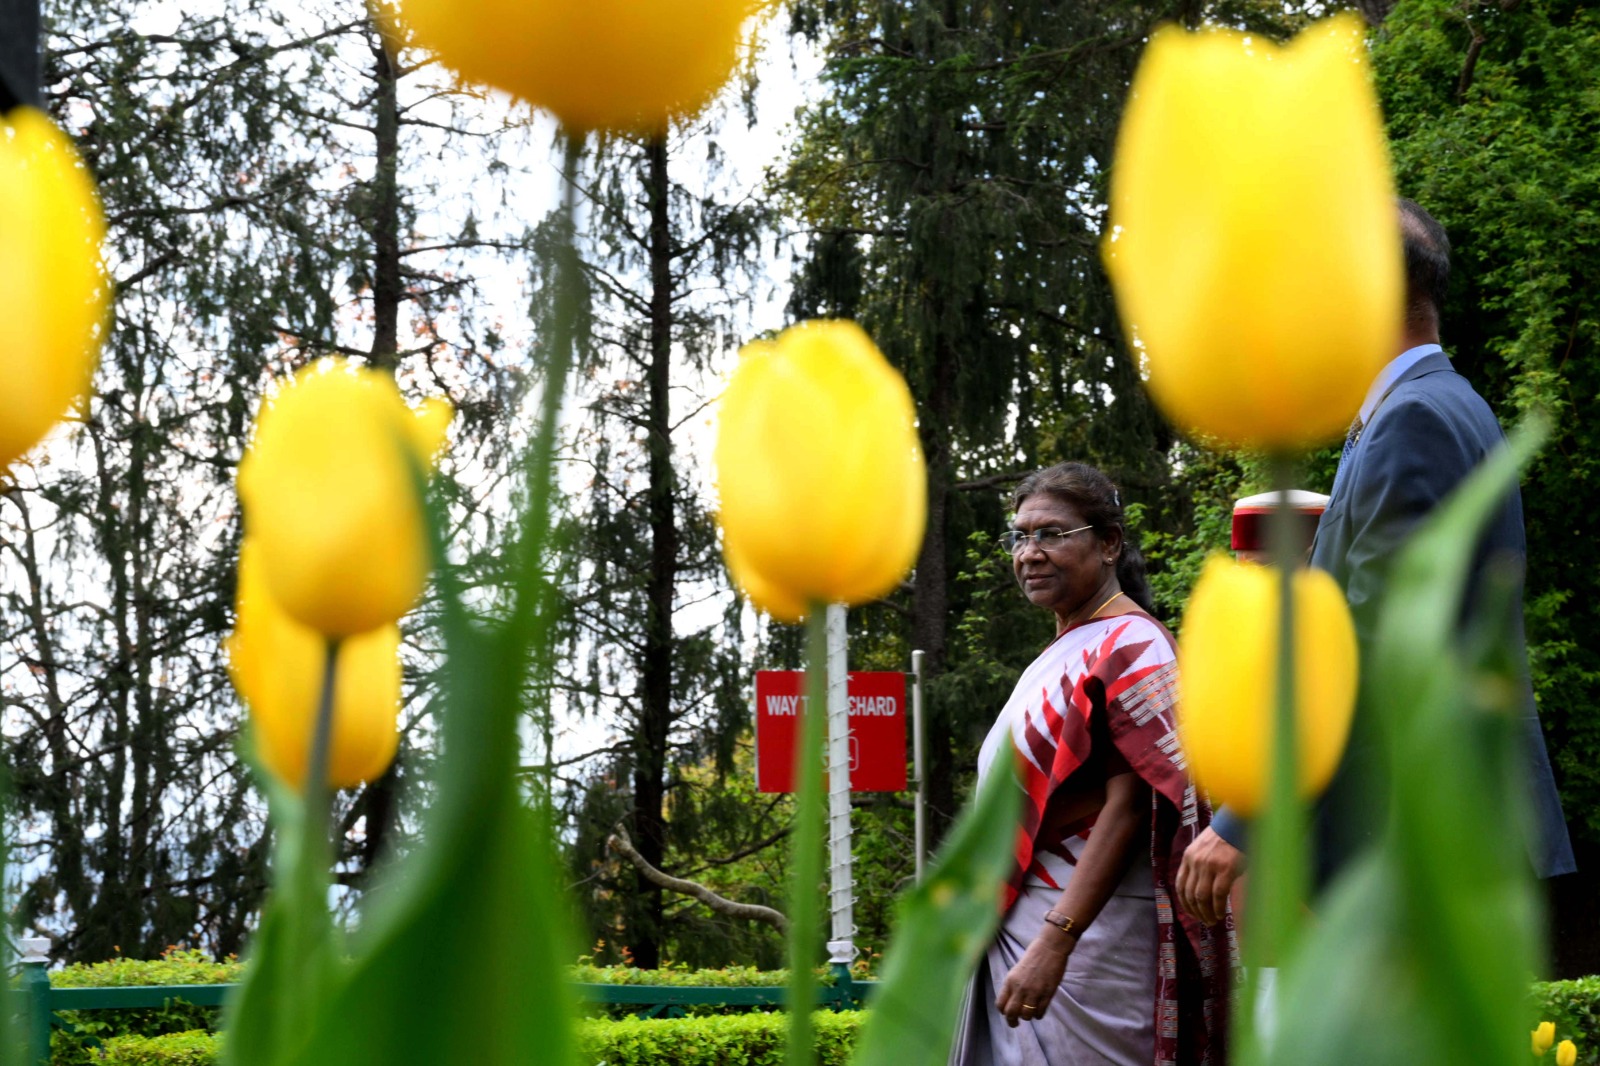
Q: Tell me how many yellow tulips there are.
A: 9